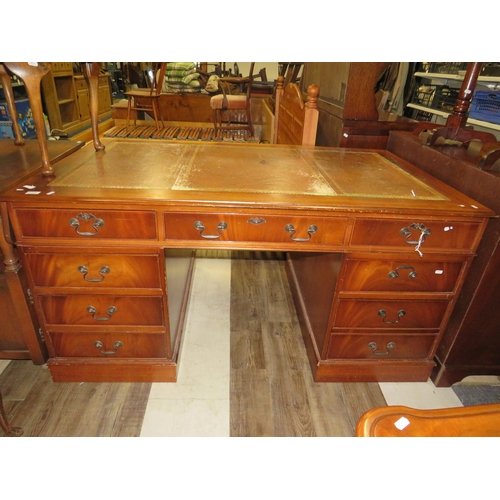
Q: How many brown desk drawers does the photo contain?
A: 9